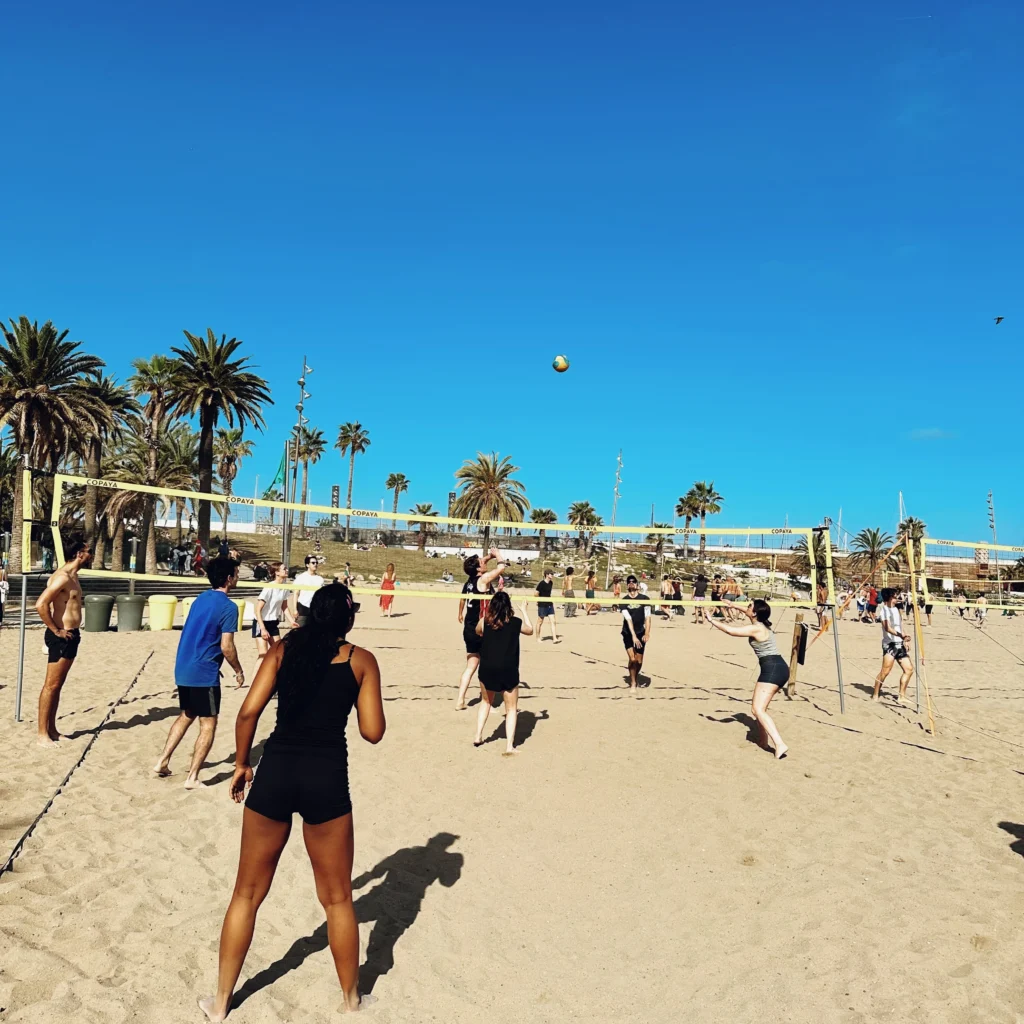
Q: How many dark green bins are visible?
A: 2